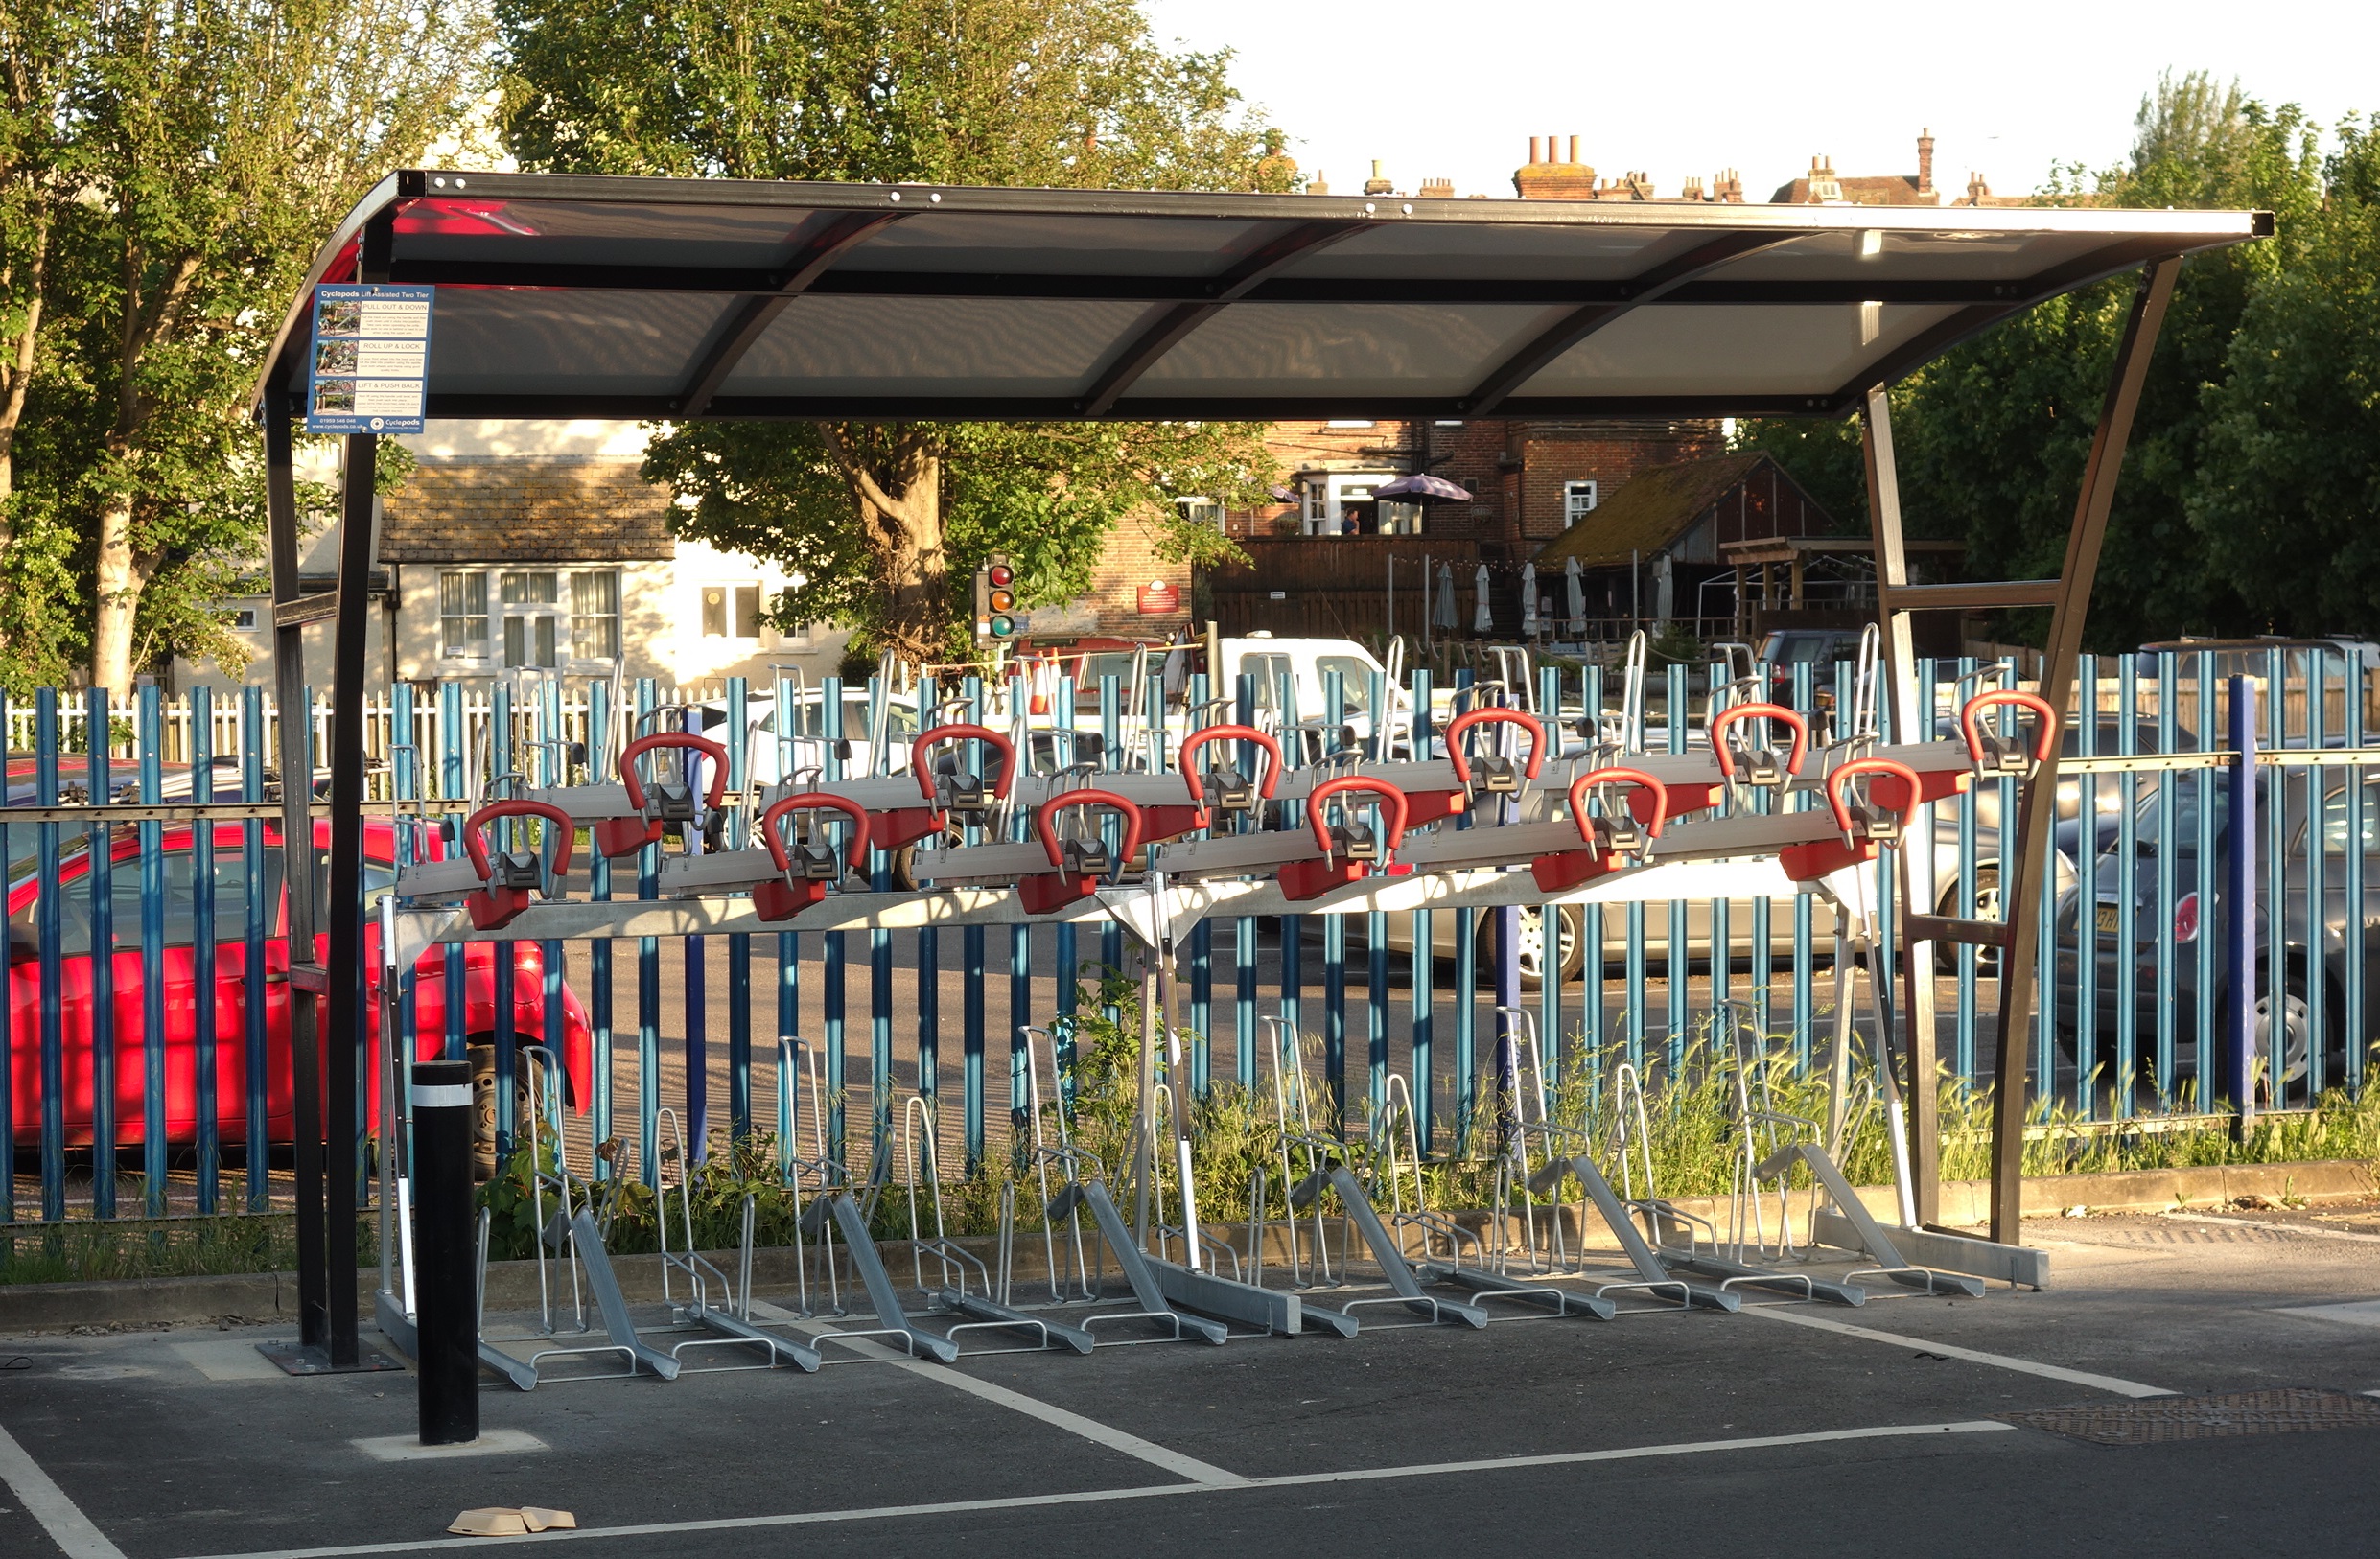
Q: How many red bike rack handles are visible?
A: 12